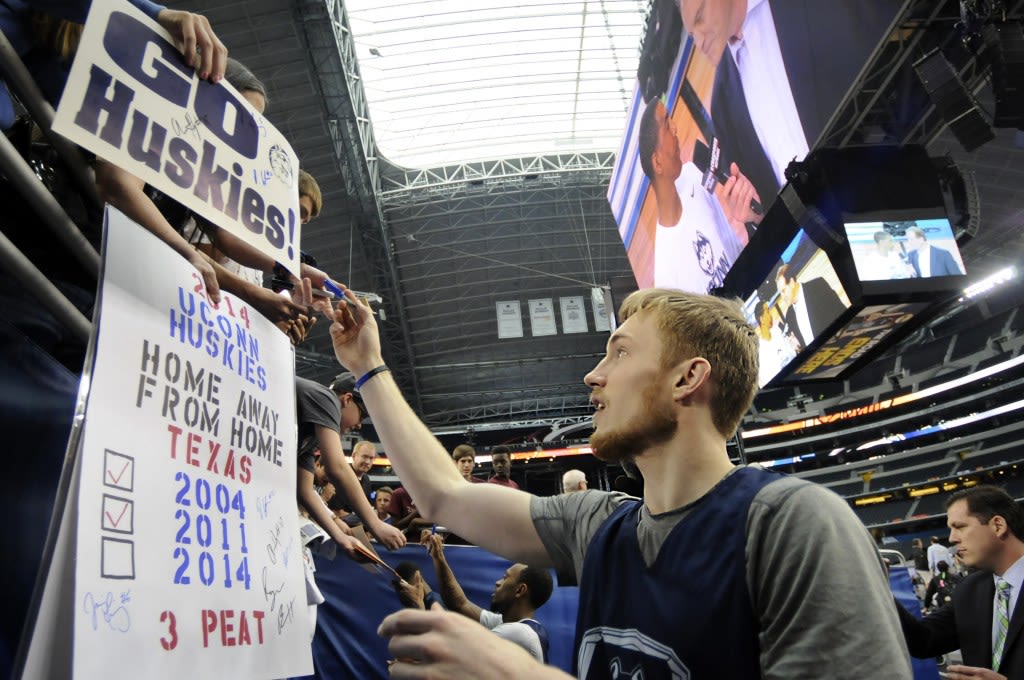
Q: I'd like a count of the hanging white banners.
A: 4